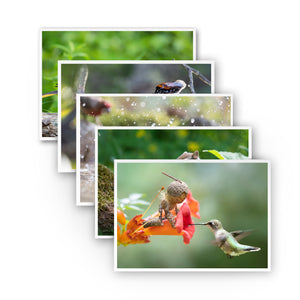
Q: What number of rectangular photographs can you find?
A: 5